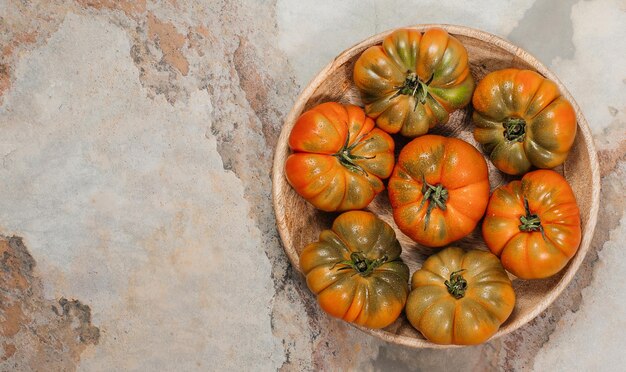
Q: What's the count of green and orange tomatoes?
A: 7